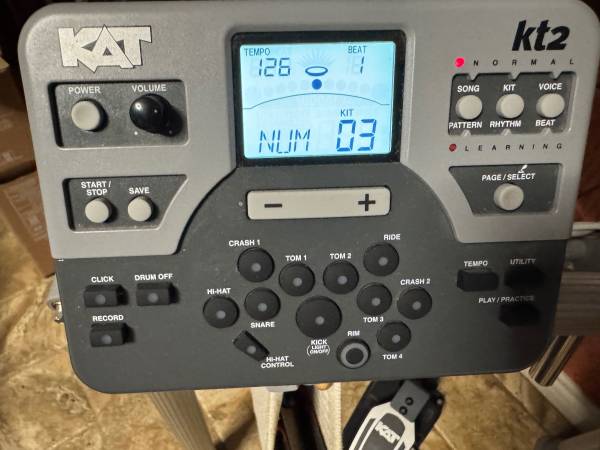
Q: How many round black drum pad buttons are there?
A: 11